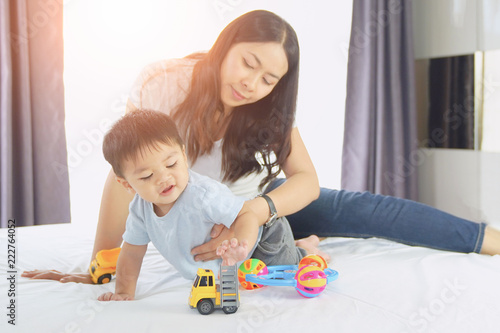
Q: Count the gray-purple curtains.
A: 2